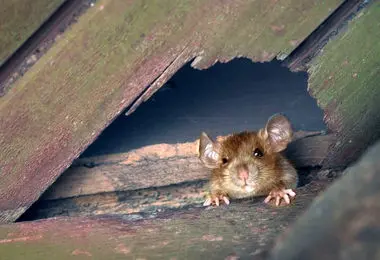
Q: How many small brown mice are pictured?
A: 1